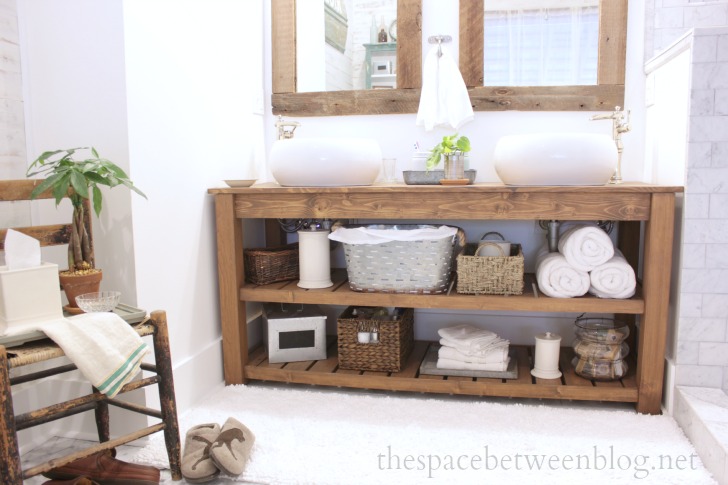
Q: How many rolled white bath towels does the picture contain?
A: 3